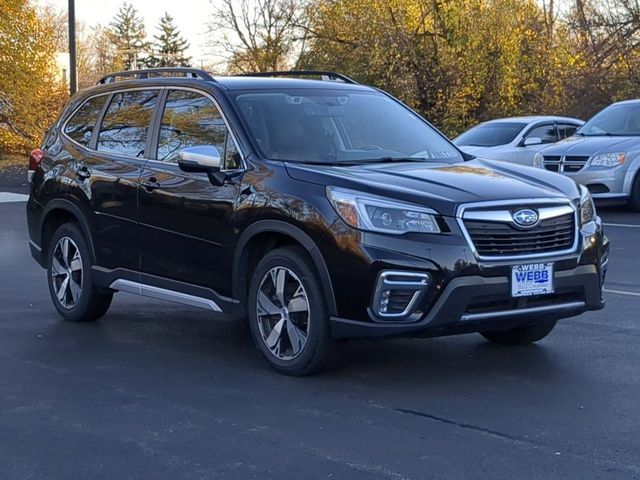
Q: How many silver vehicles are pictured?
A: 2